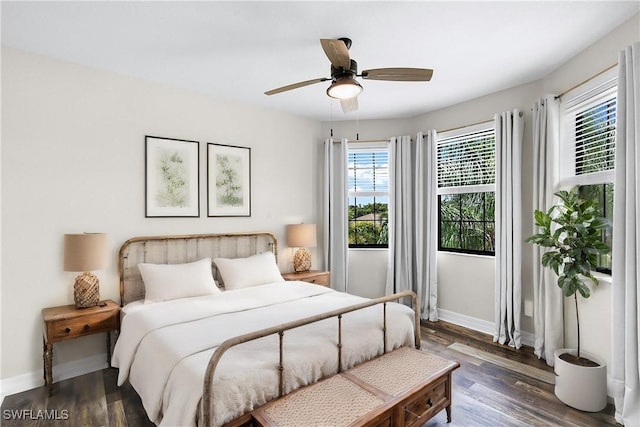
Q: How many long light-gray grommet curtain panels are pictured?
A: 6